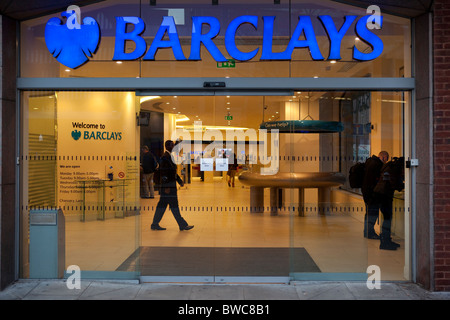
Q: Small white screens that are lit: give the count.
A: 2